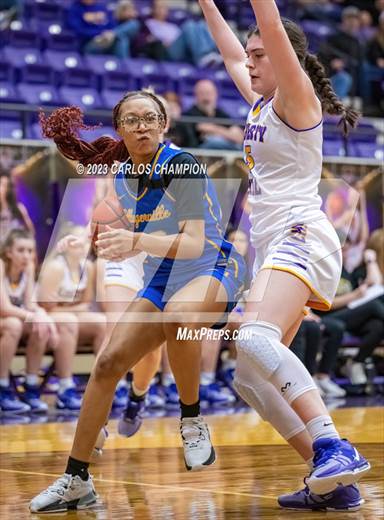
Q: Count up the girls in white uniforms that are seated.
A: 2